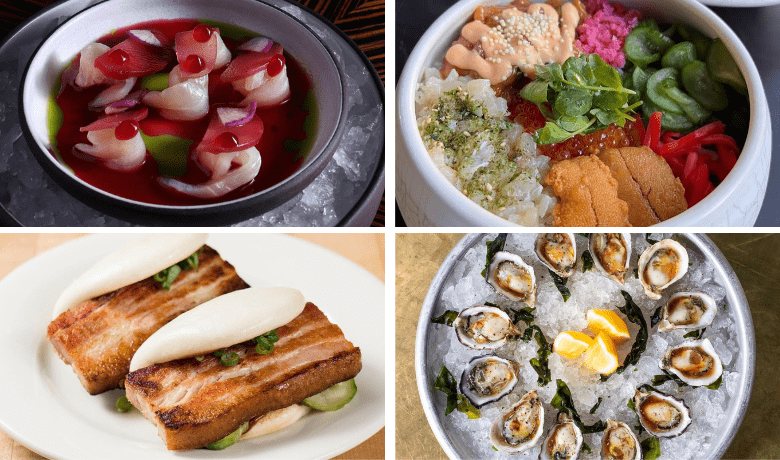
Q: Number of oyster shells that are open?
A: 12